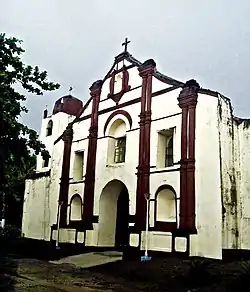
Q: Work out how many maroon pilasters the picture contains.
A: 4